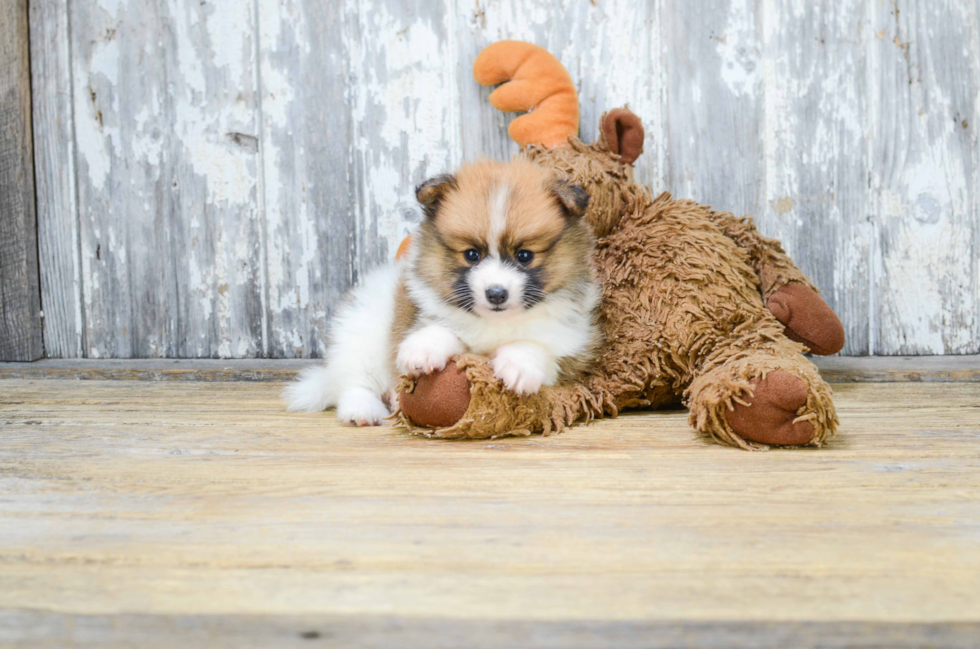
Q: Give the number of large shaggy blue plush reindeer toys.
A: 0